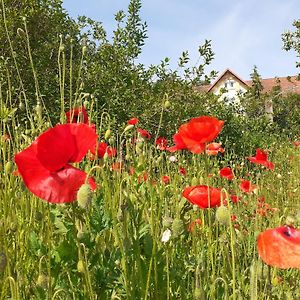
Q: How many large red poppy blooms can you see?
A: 4